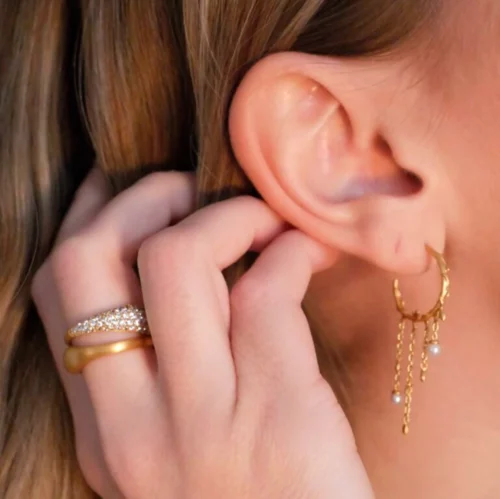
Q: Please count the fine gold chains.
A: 4